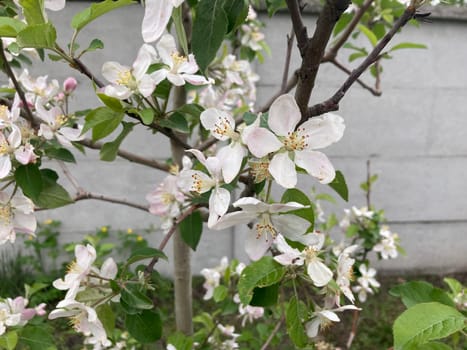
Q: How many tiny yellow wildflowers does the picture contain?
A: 5